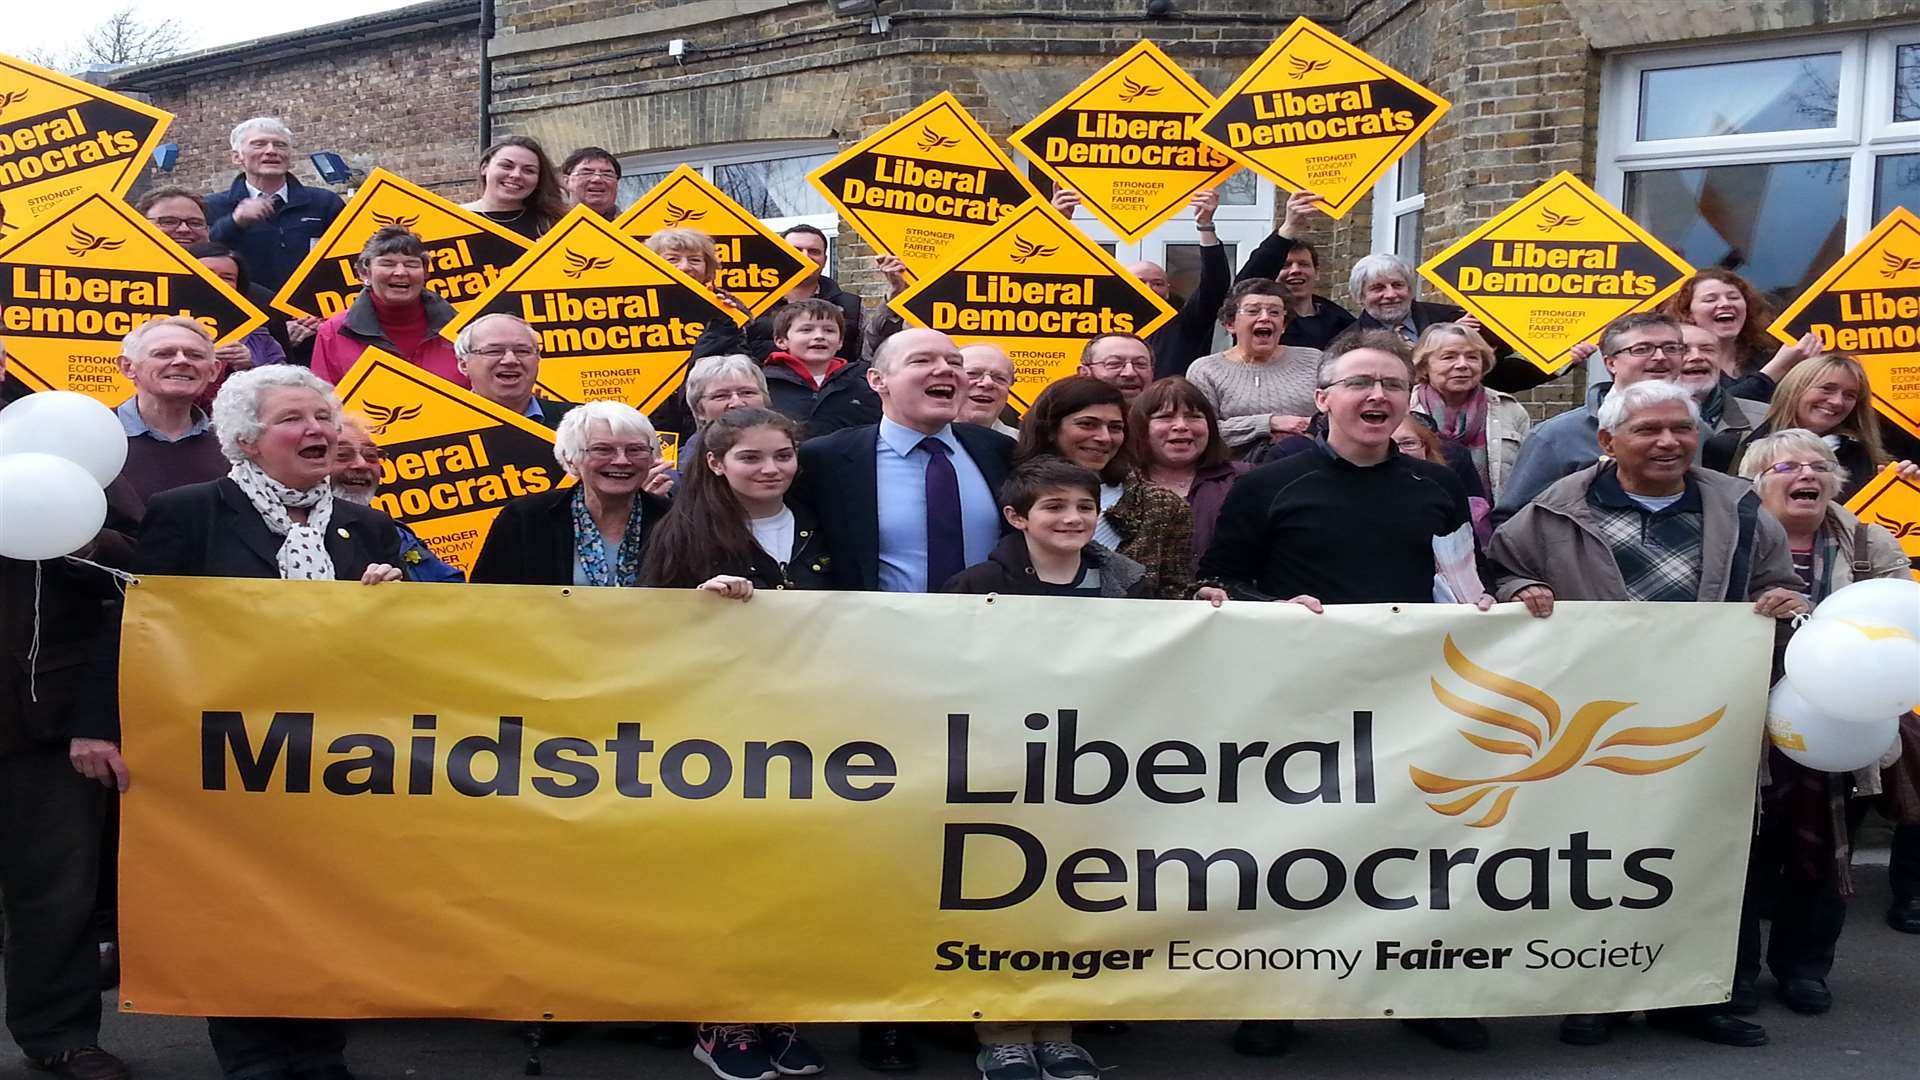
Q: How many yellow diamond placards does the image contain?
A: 13